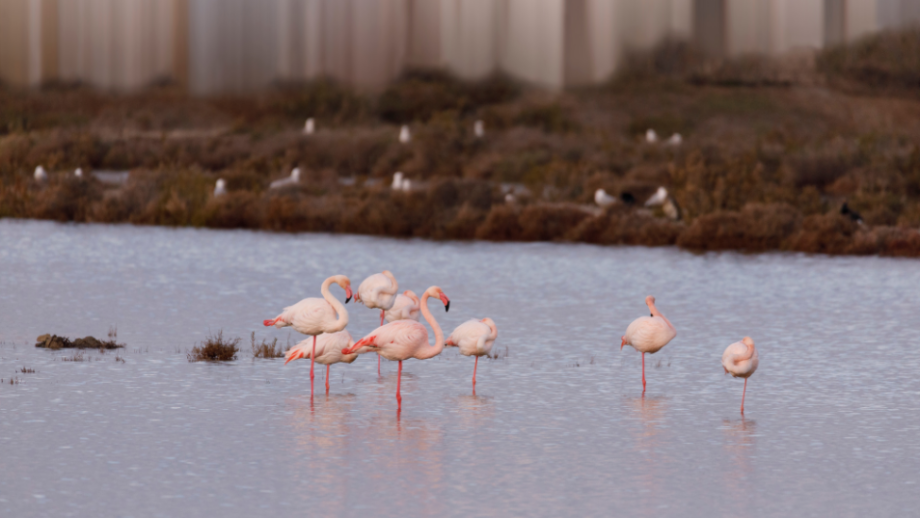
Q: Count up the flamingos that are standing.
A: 8